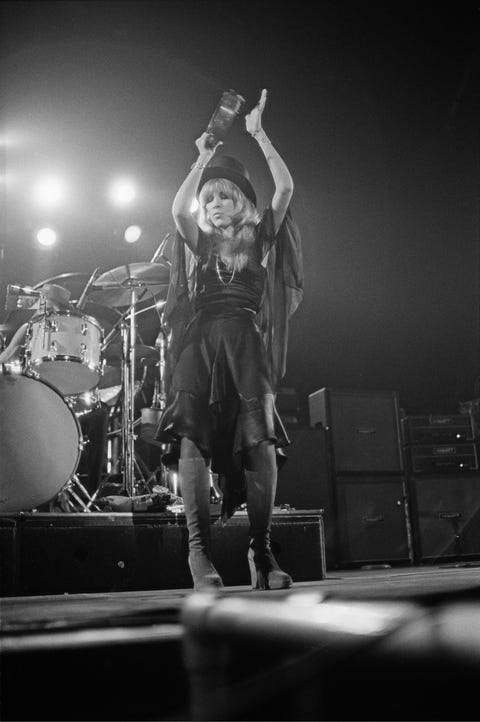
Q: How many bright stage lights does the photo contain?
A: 4